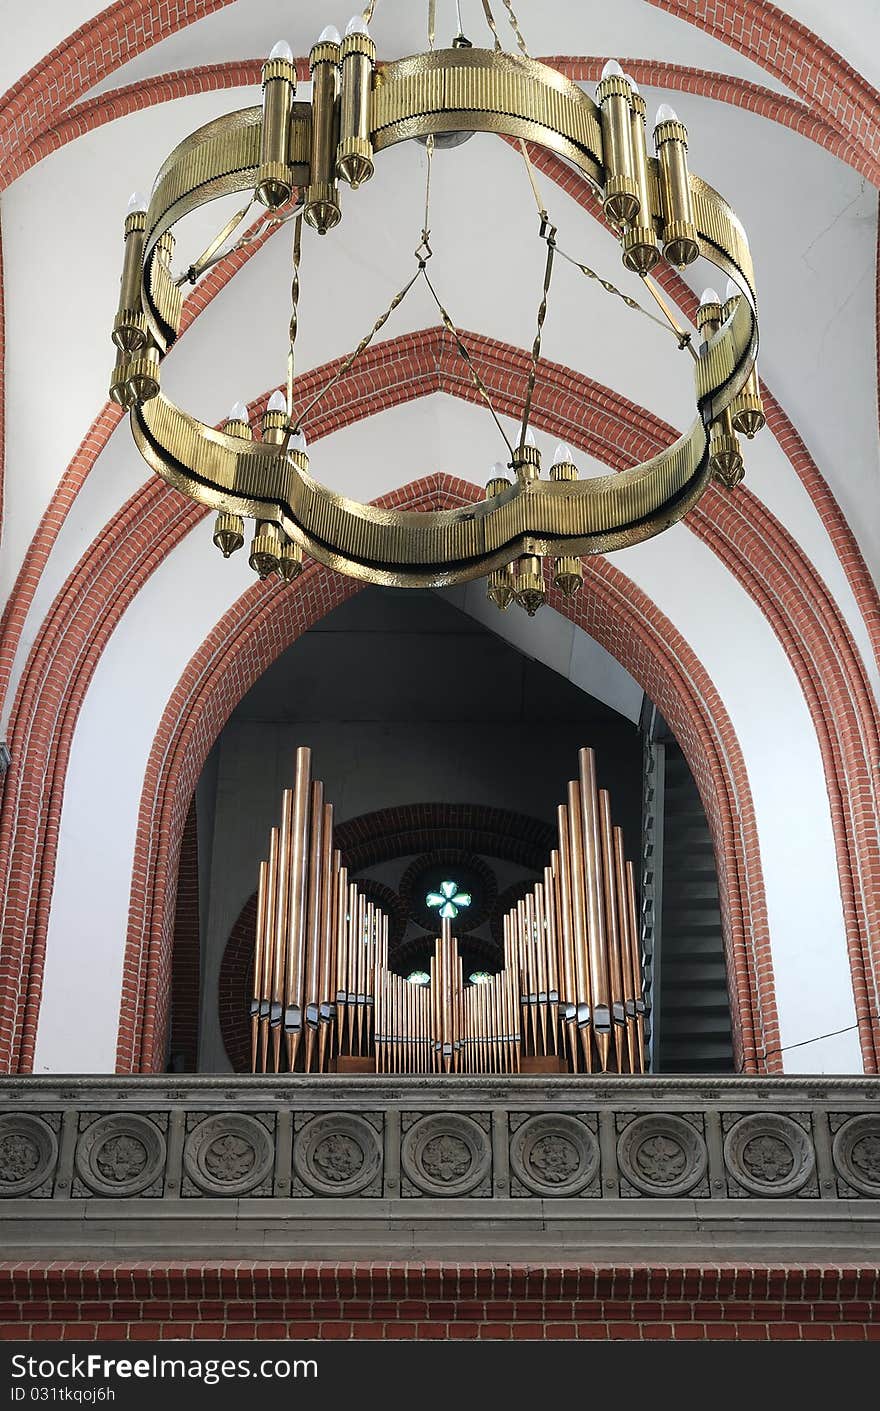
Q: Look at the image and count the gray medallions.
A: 9